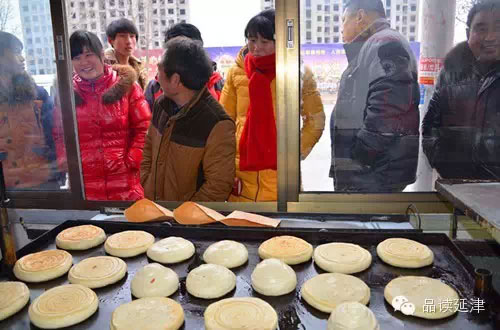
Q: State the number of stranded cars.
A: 0